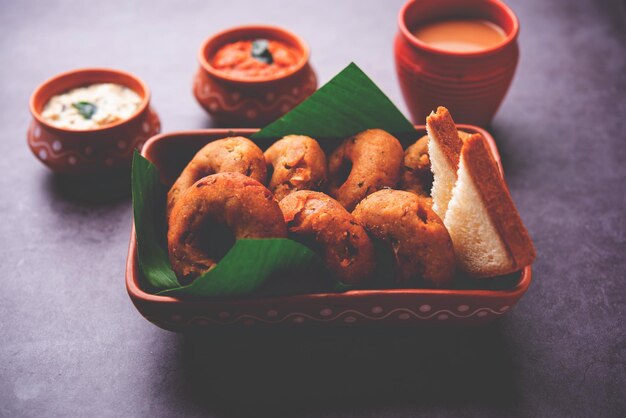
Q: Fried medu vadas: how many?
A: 7